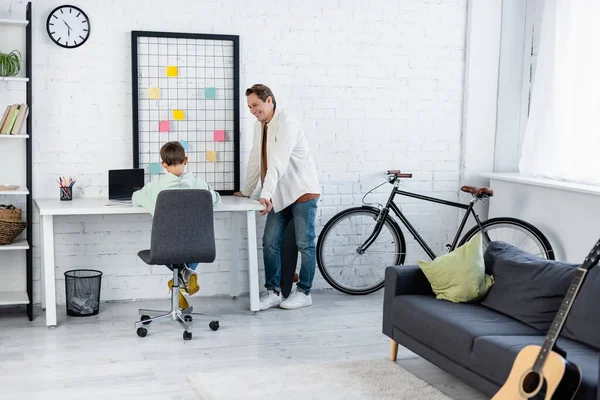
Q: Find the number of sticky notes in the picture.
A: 9